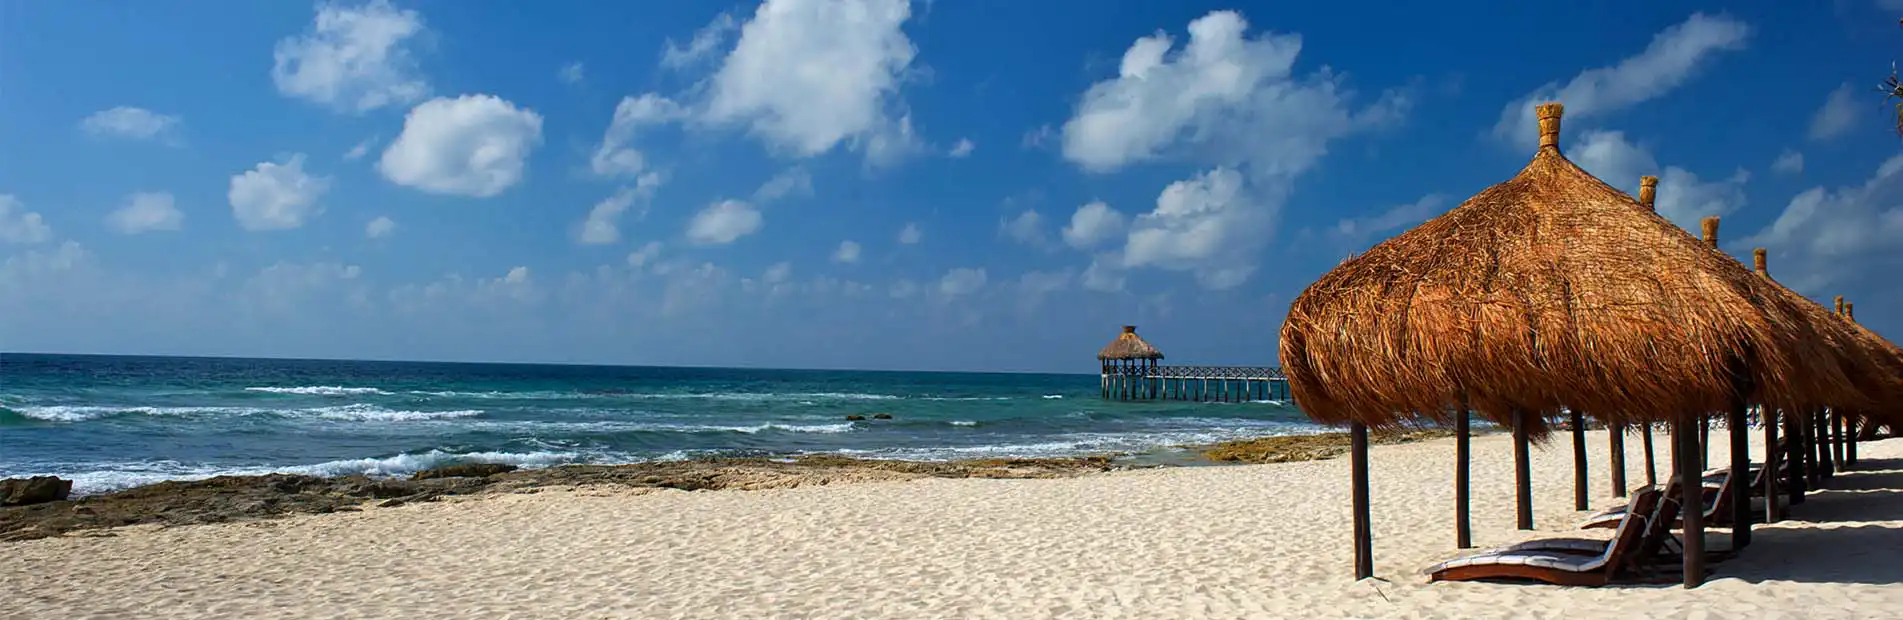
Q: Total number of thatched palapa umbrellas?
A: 6